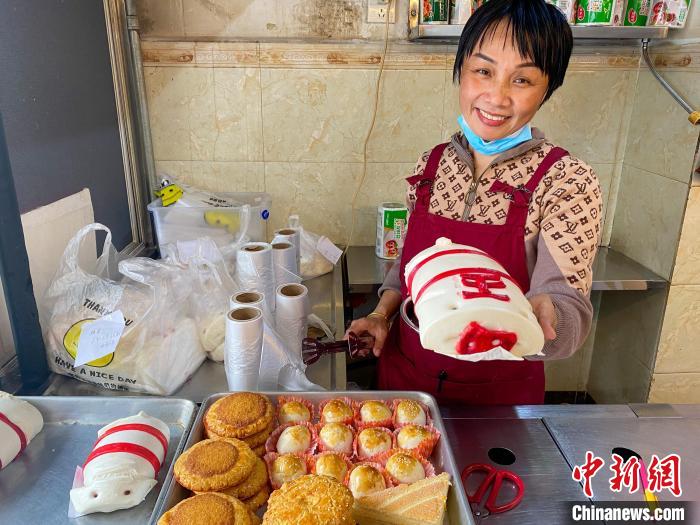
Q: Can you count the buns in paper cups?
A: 12